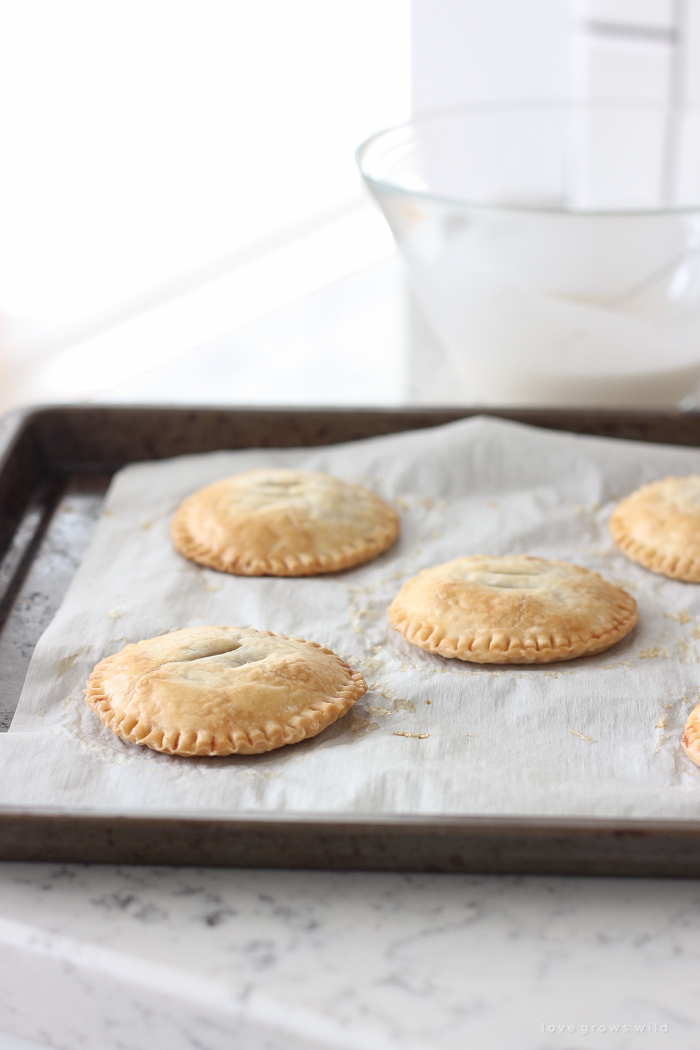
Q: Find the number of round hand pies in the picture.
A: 5